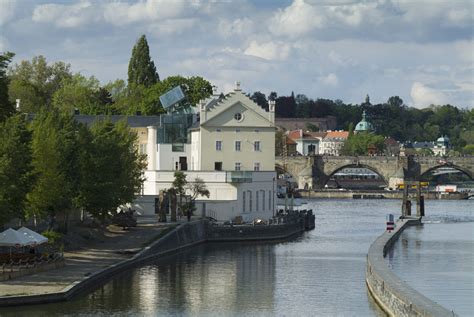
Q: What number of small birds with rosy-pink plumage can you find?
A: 0